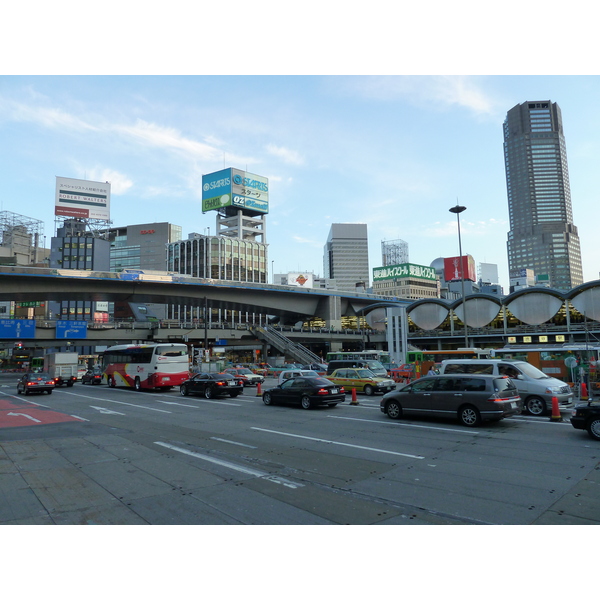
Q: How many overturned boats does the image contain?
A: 0